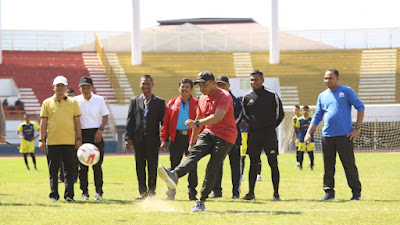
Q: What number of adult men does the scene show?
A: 8